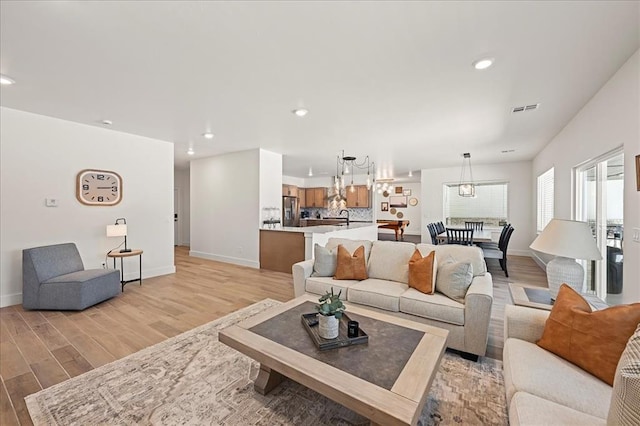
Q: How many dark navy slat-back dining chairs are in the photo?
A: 6